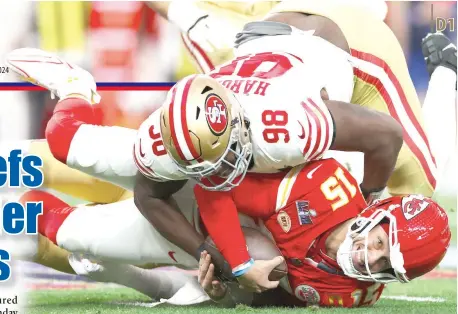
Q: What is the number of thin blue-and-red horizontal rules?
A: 1